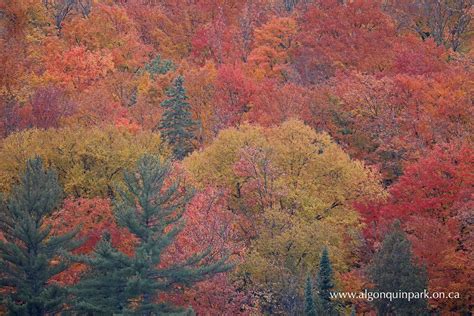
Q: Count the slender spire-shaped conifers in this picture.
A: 2